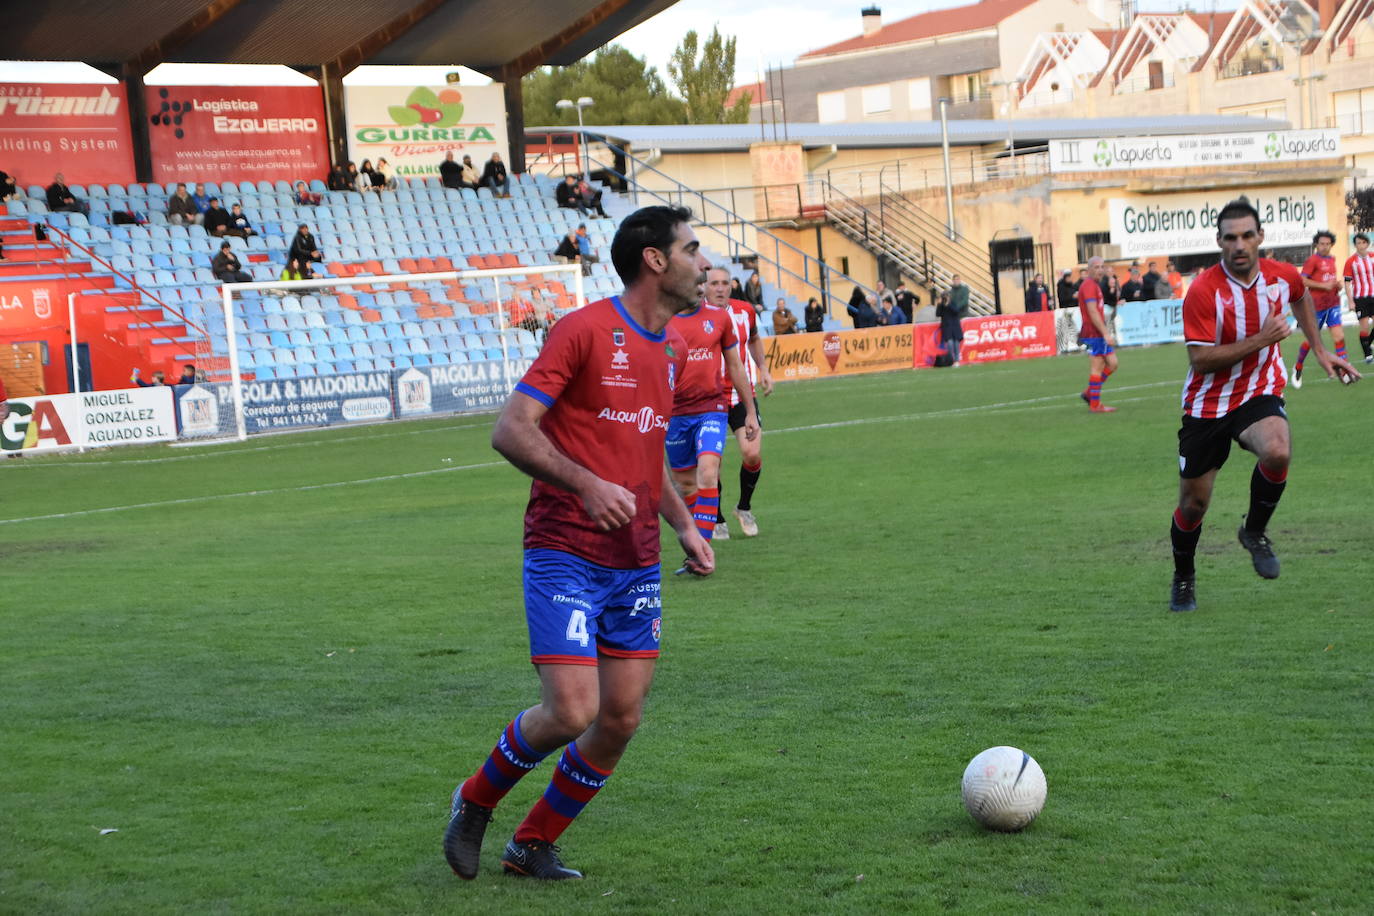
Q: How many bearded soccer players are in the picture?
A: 2